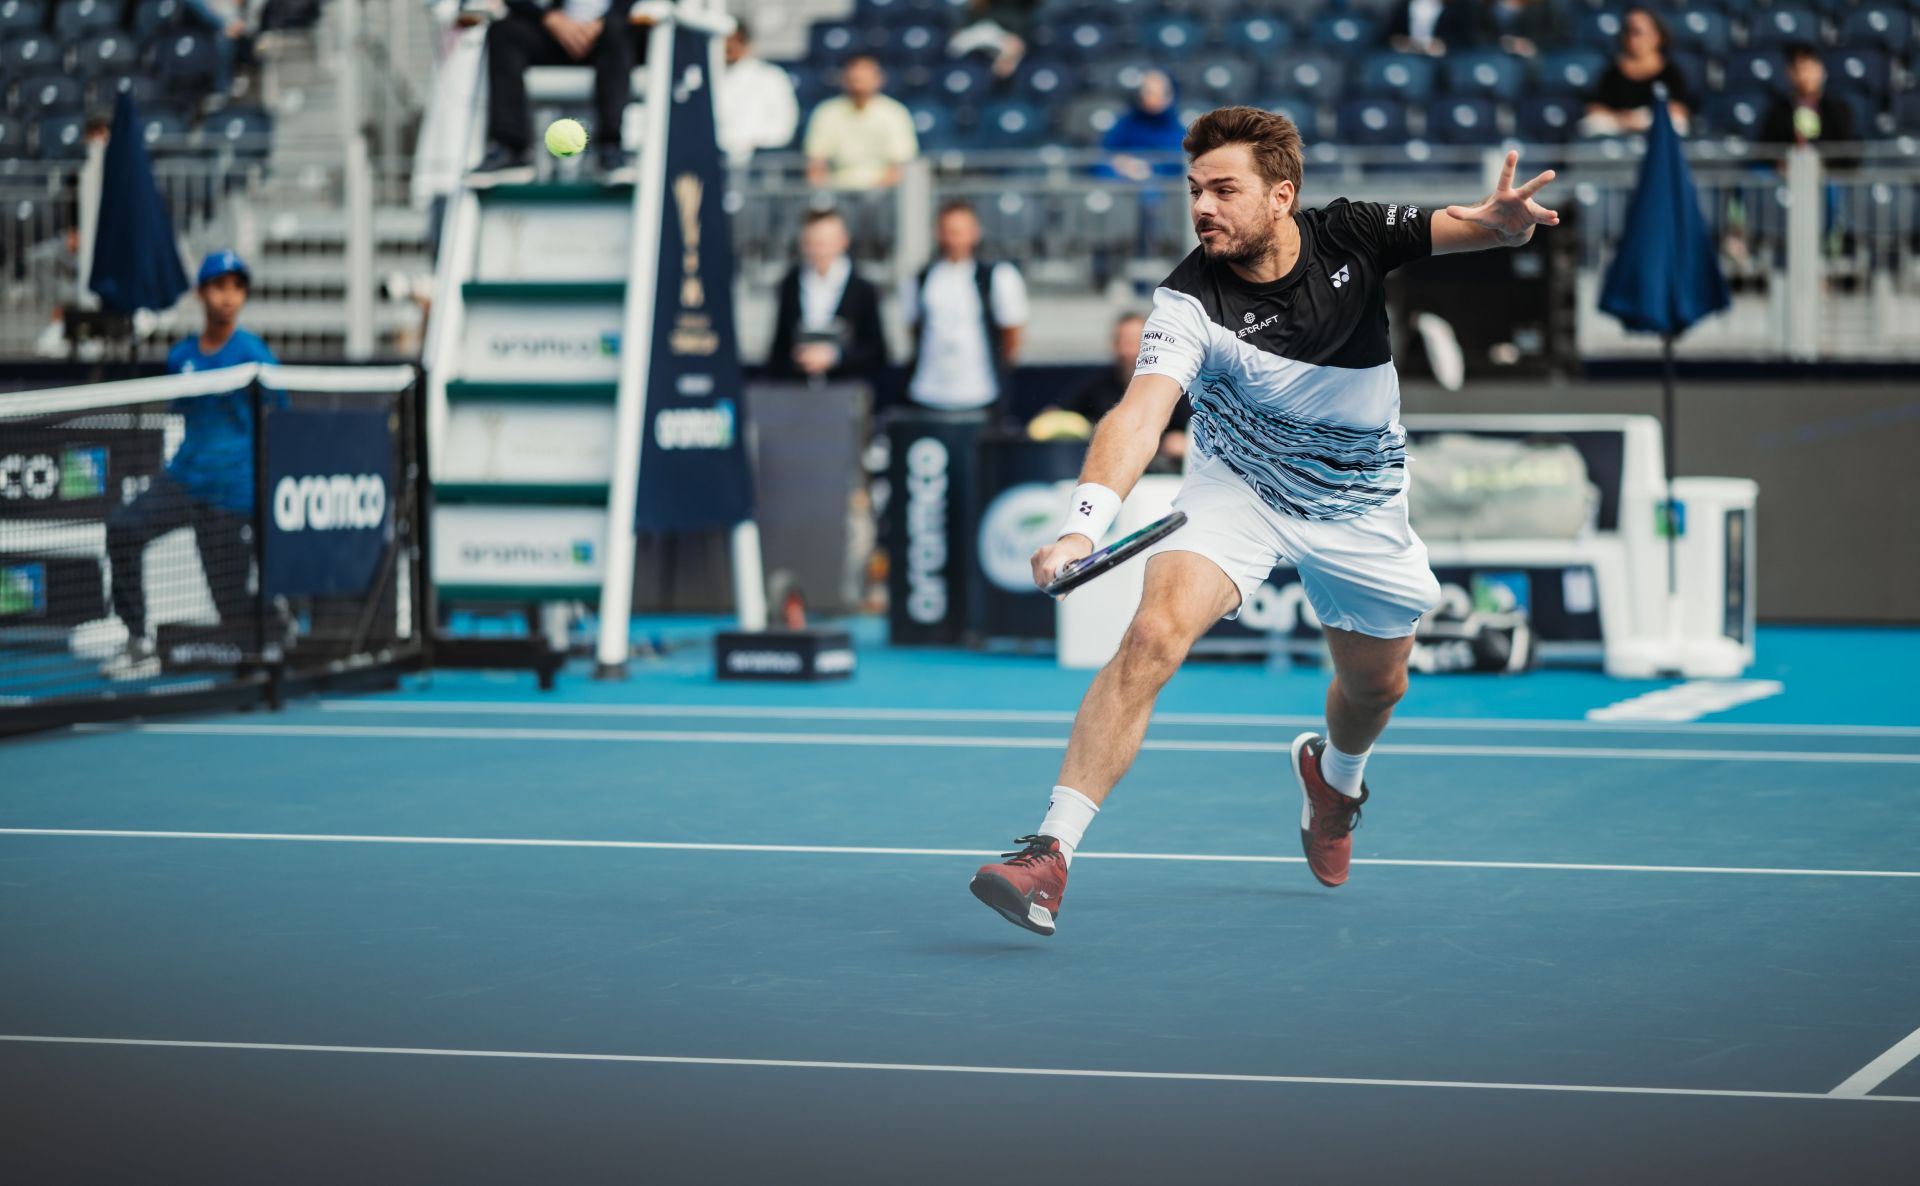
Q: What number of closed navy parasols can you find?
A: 2